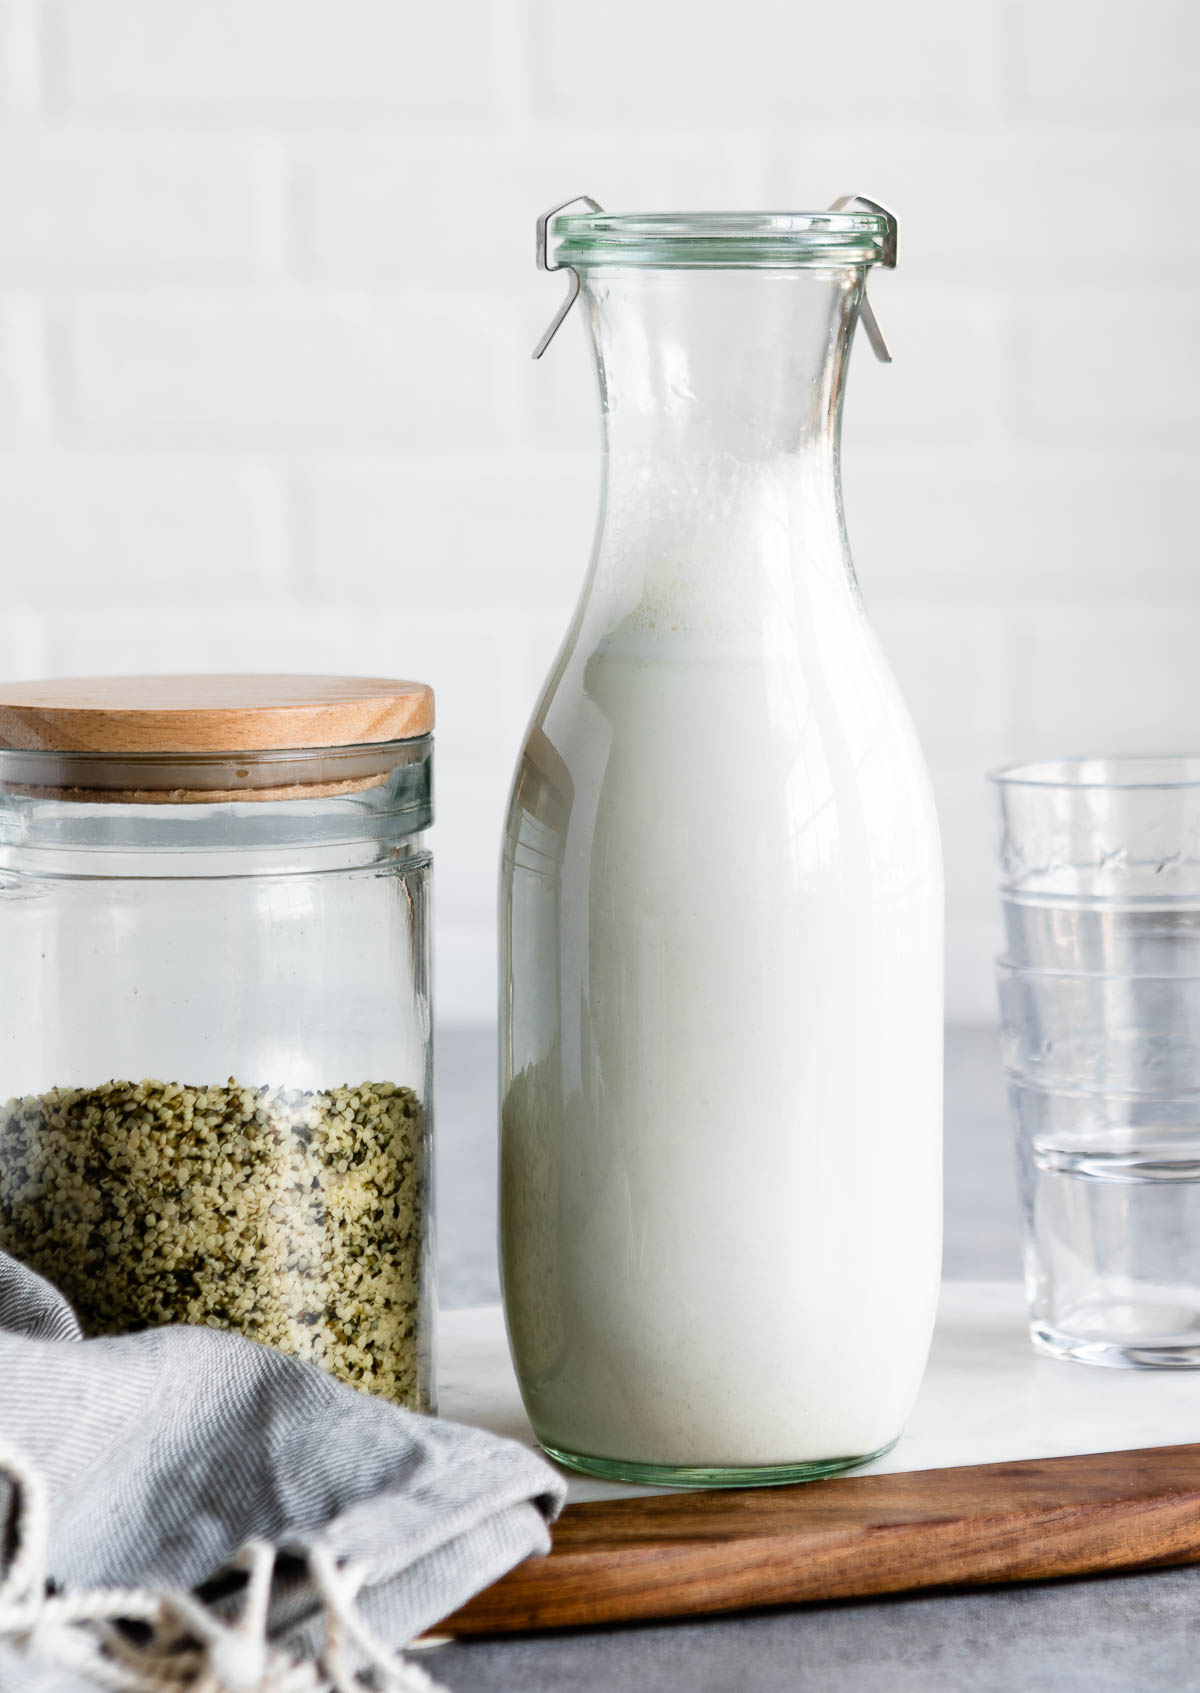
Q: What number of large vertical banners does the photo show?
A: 0